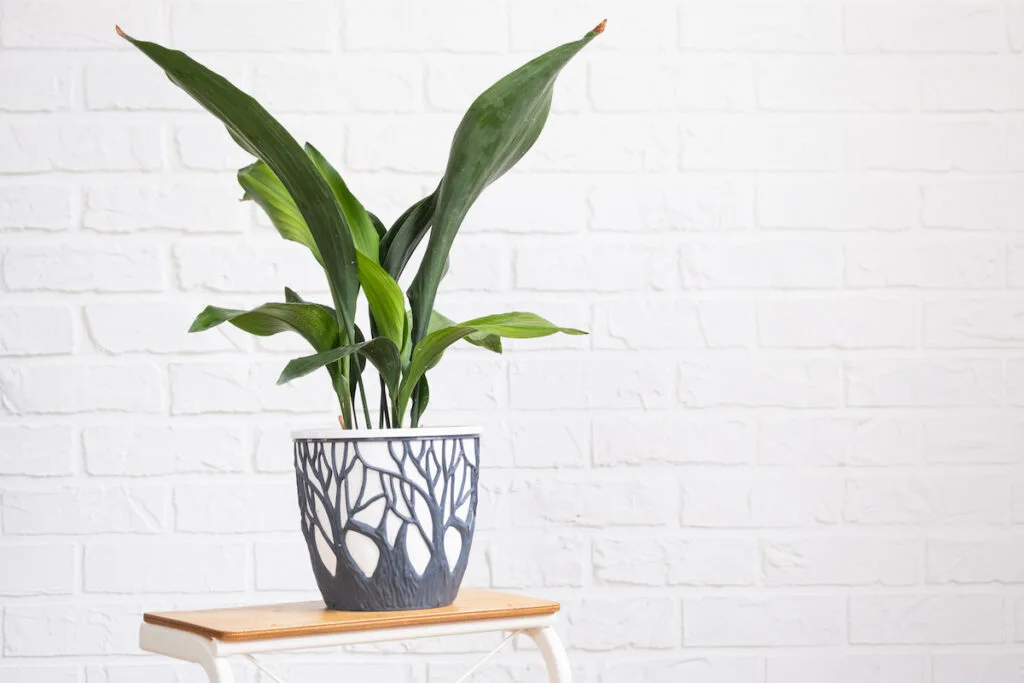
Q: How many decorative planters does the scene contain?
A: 1